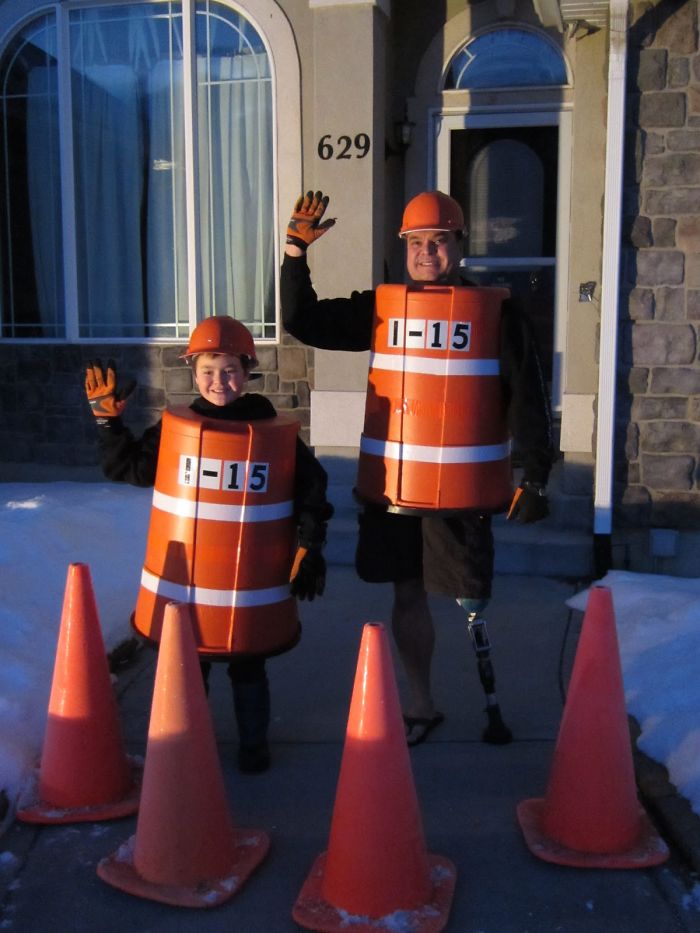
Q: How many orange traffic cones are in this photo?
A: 4